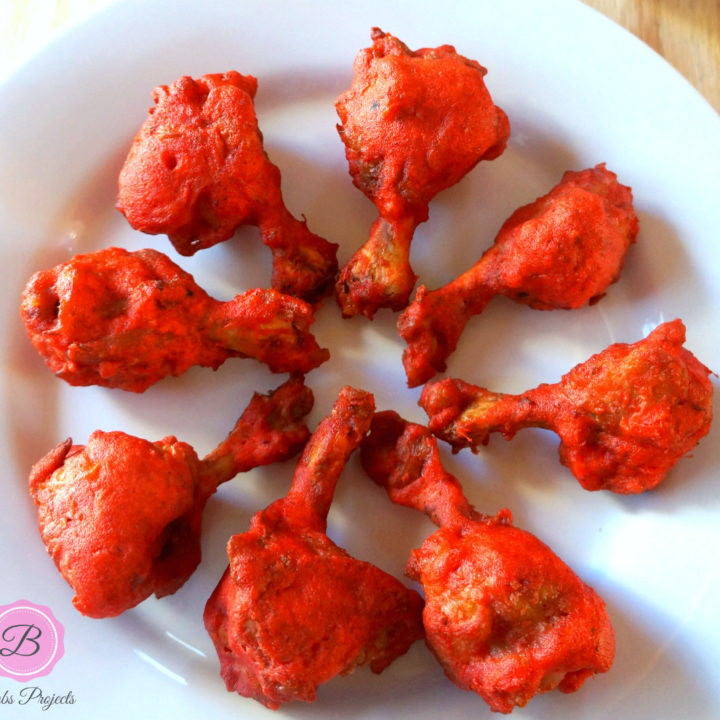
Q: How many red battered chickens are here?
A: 8